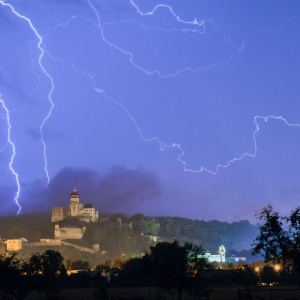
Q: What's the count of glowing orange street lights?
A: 2